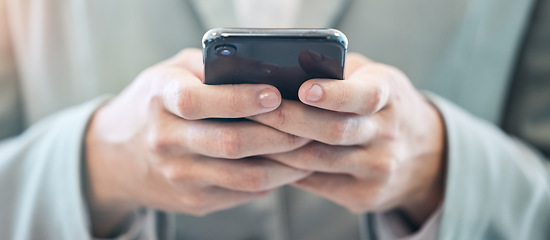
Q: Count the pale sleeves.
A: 2